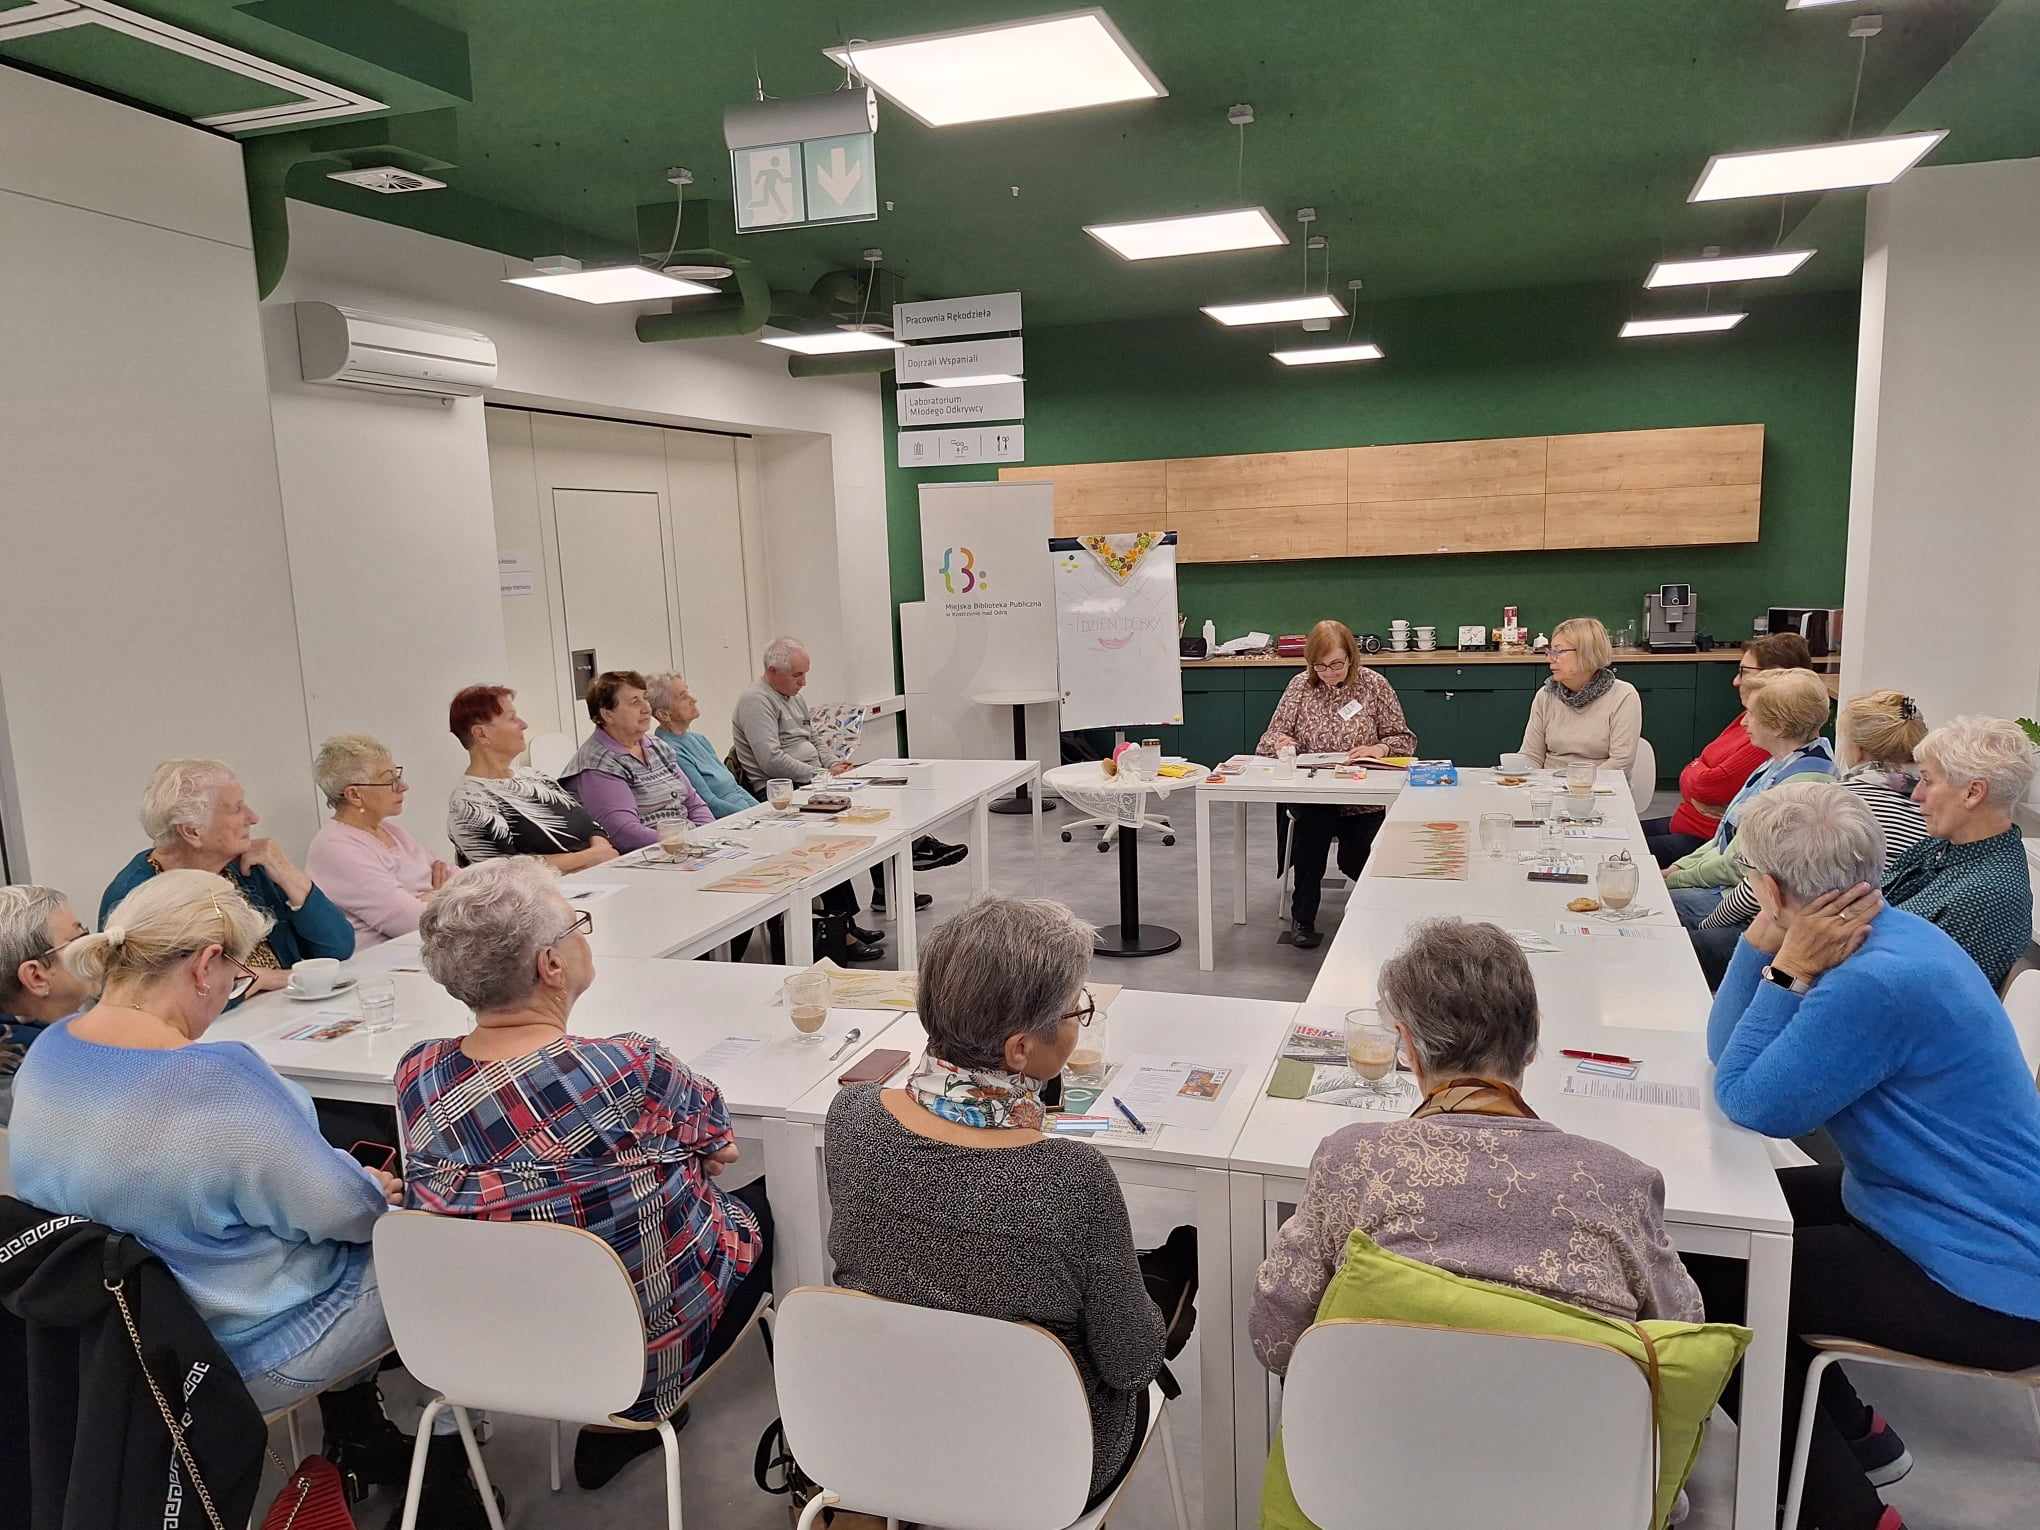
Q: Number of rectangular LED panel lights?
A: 11